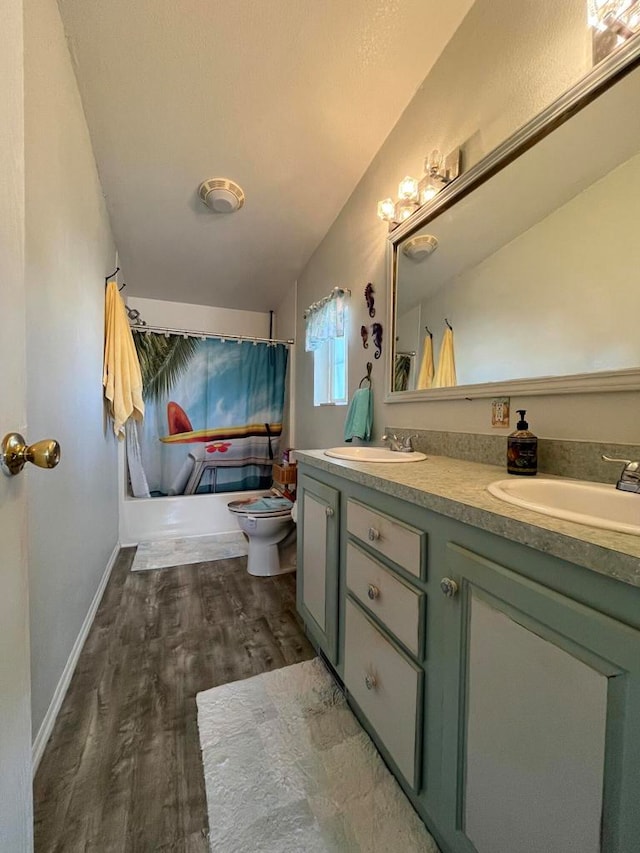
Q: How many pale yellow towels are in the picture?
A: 2